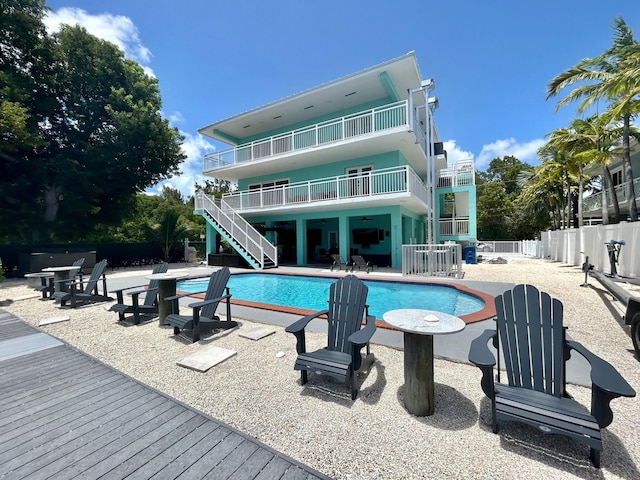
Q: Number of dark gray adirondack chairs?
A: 6